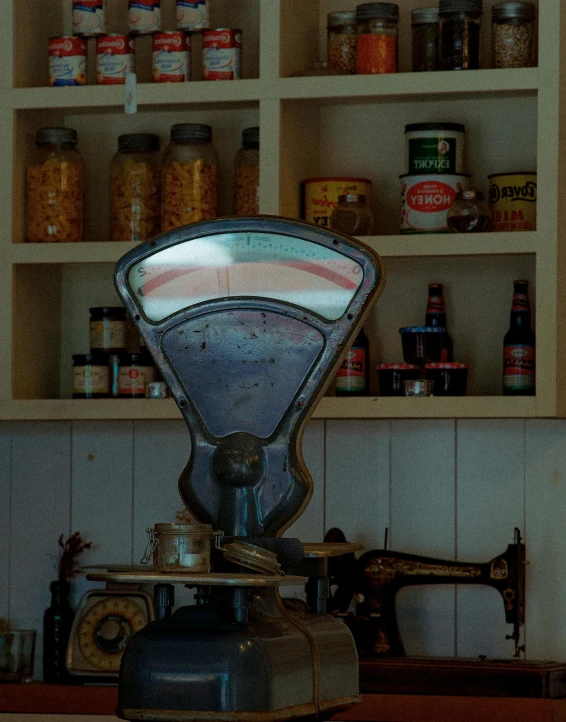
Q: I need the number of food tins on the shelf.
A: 11